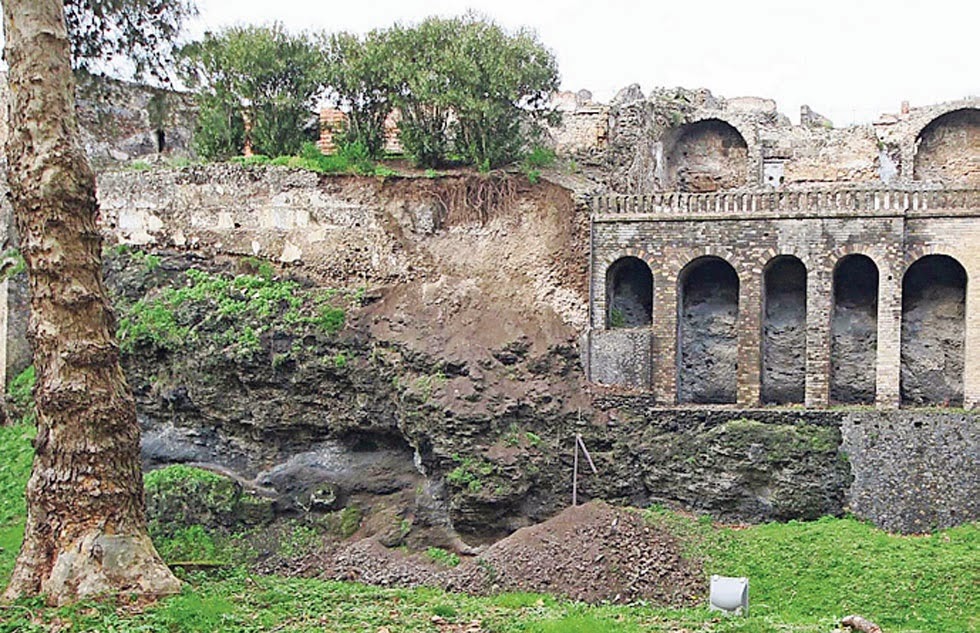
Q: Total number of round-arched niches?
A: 7